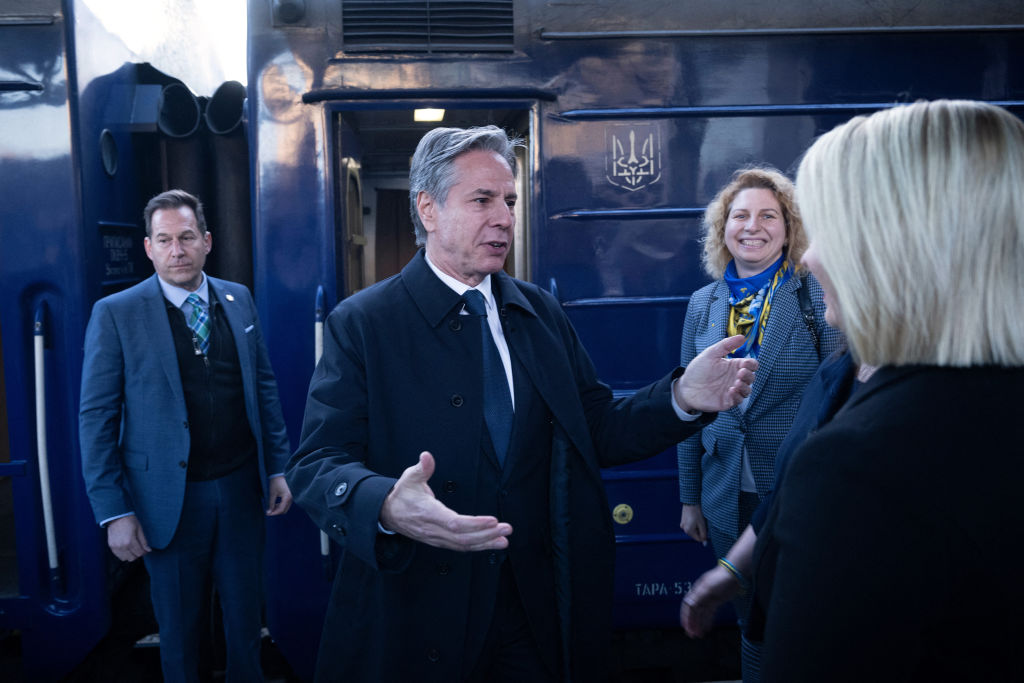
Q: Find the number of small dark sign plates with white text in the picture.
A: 1